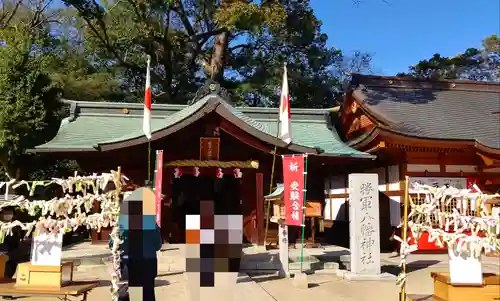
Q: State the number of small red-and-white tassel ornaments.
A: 4